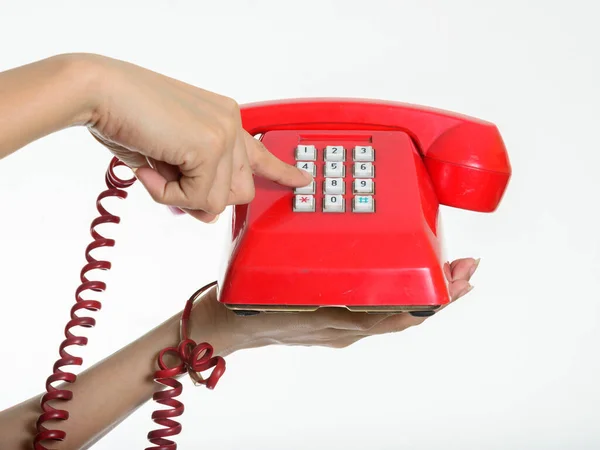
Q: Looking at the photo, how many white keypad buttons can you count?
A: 12